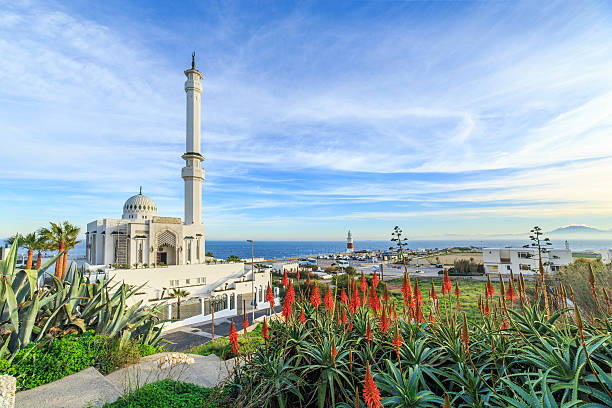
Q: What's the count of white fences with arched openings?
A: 1